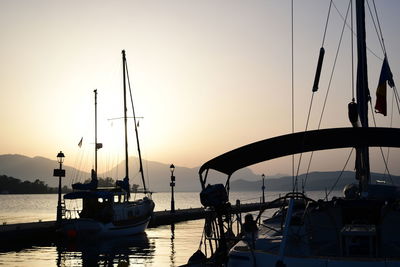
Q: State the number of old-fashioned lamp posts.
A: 3